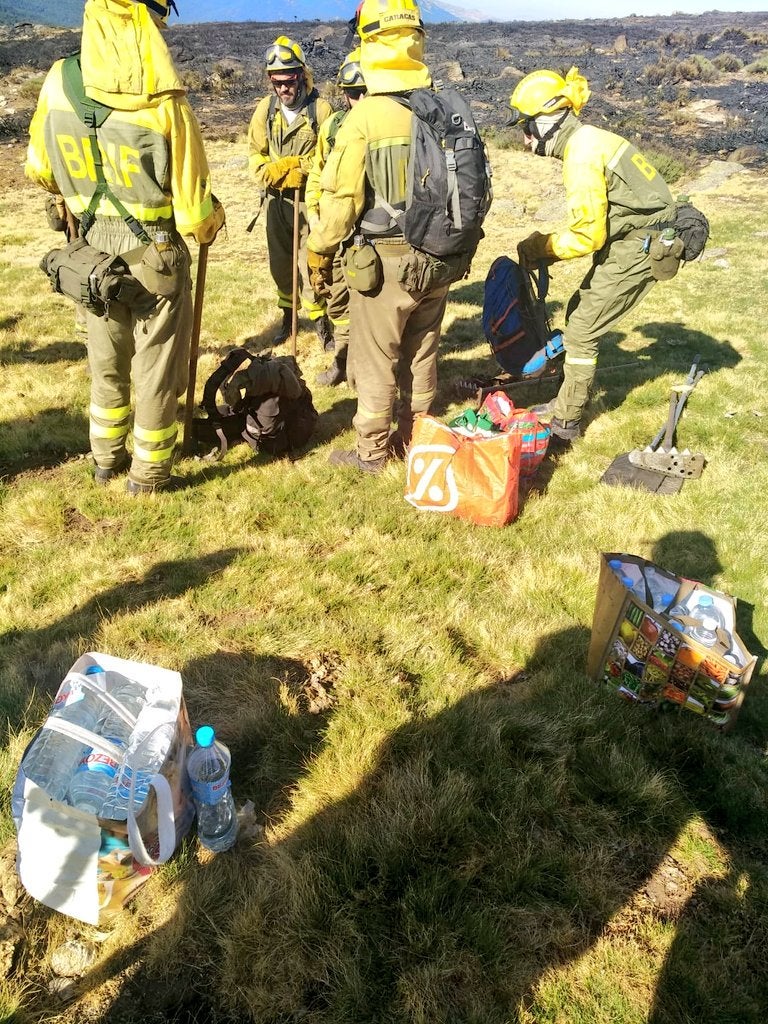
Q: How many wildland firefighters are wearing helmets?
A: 5